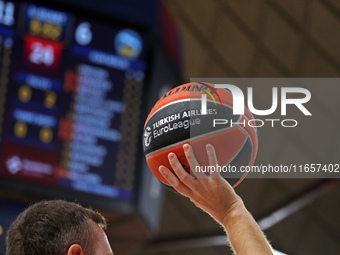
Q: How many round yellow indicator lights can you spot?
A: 4